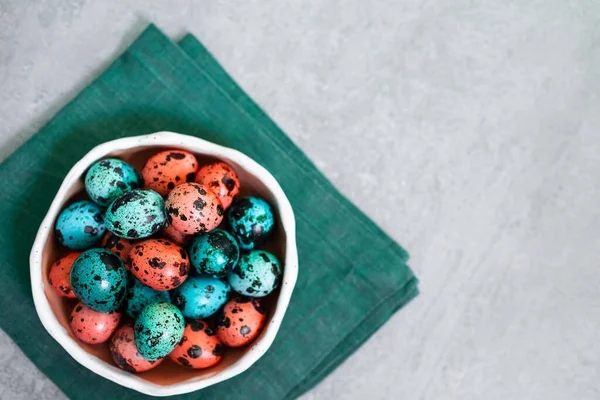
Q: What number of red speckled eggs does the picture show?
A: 11